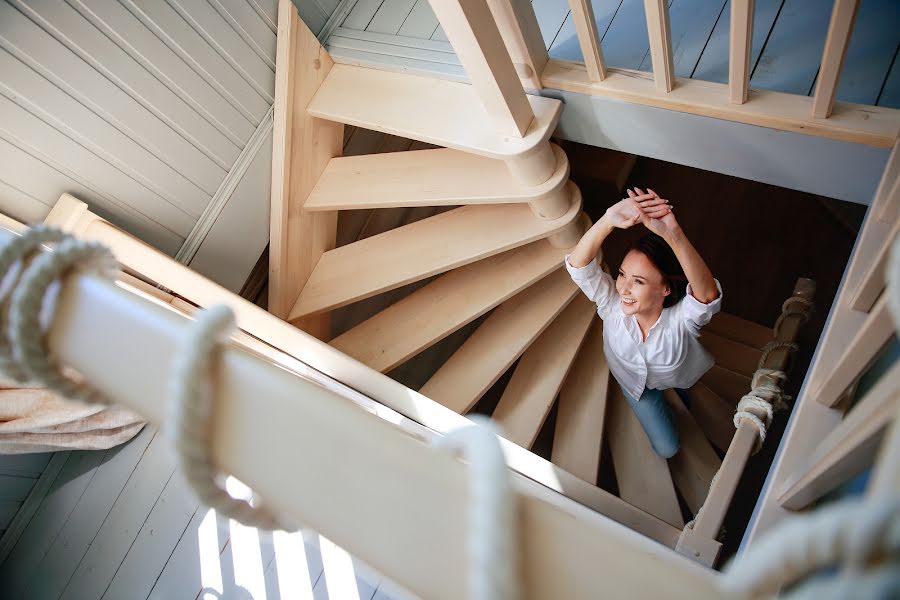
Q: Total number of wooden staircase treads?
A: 13